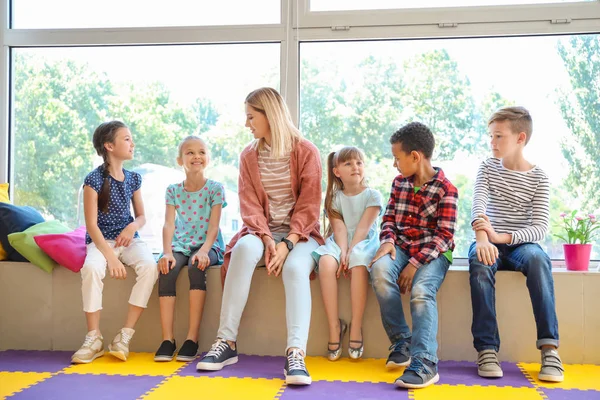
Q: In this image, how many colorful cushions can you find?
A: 4